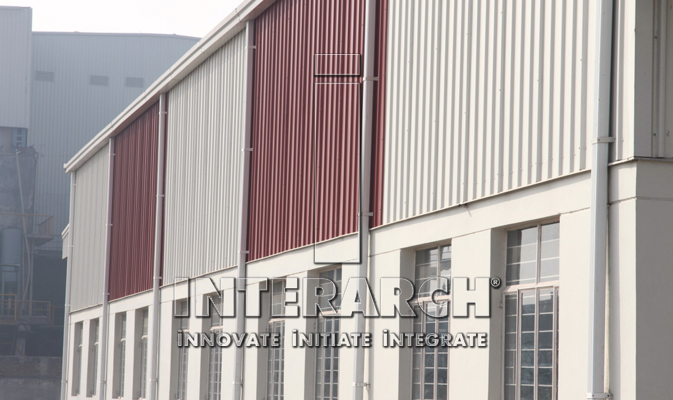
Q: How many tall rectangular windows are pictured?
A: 10